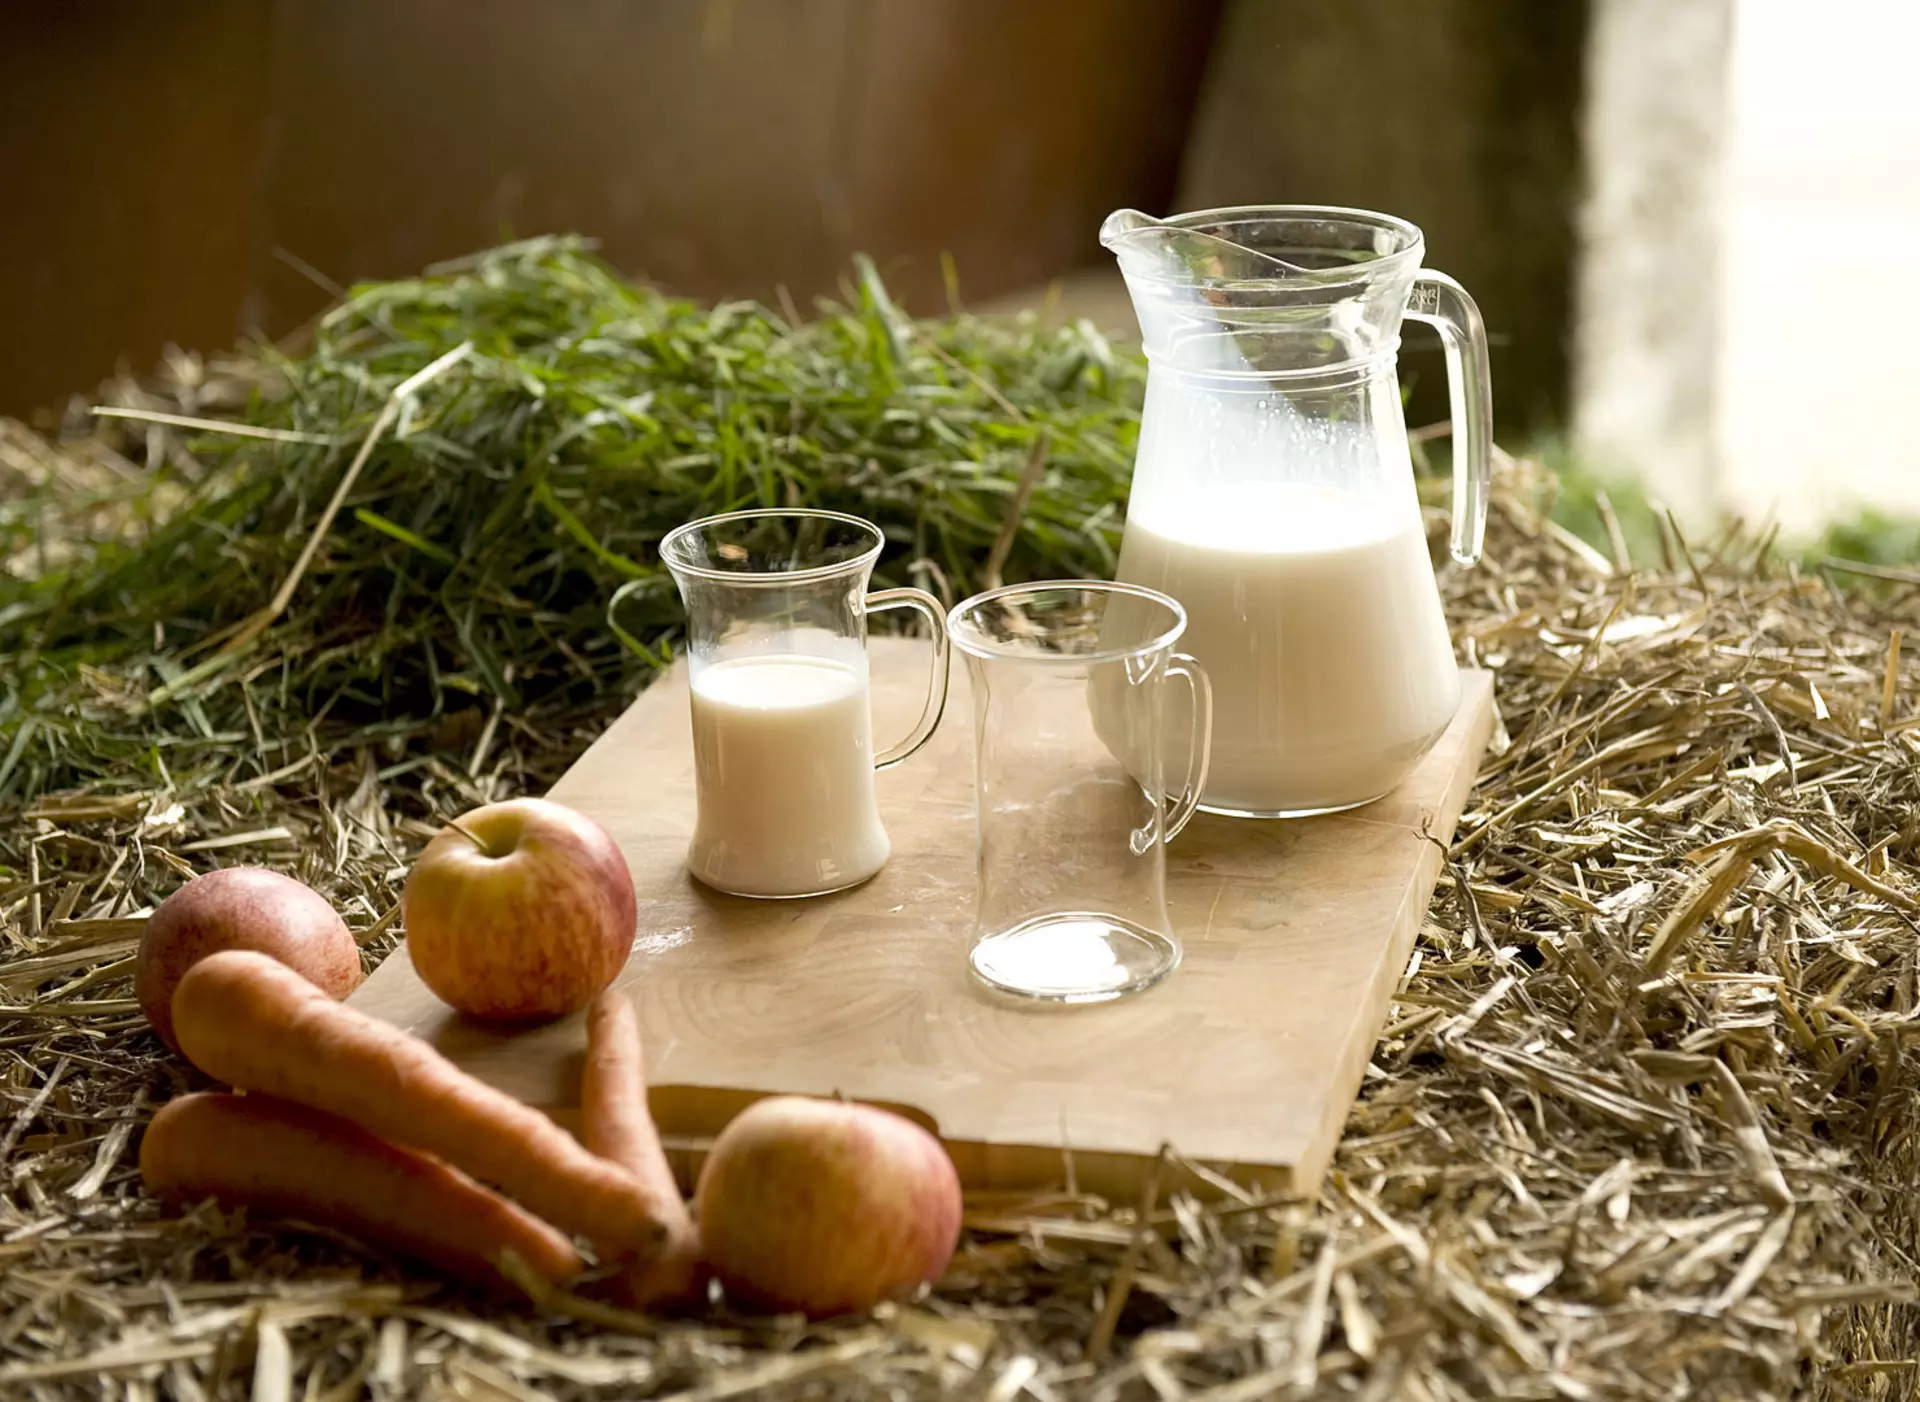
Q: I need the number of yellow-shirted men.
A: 0